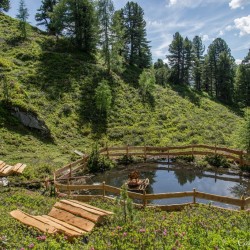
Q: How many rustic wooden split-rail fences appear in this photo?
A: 1